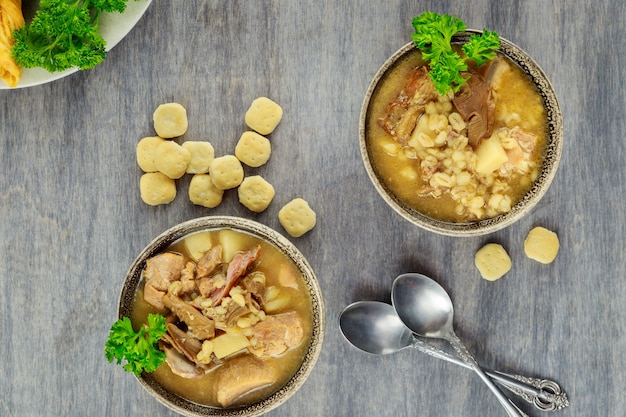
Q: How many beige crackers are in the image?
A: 13